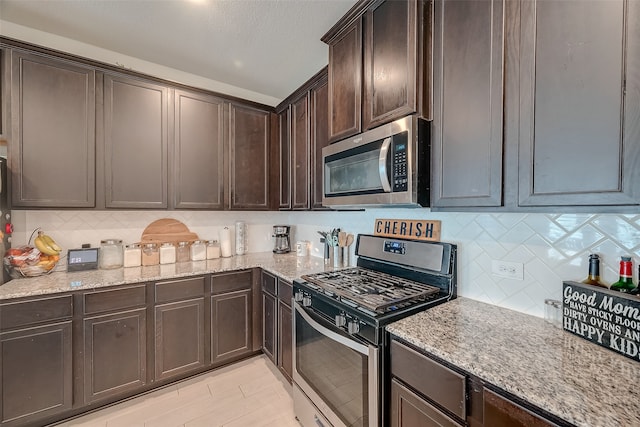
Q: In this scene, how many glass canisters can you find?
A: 7